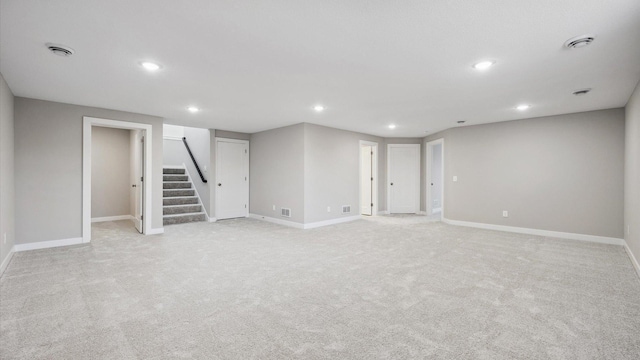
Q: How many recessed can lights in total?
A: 6